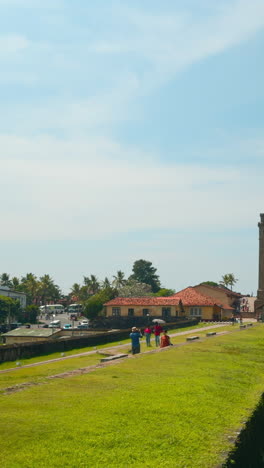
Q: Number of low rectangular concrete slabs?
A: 5